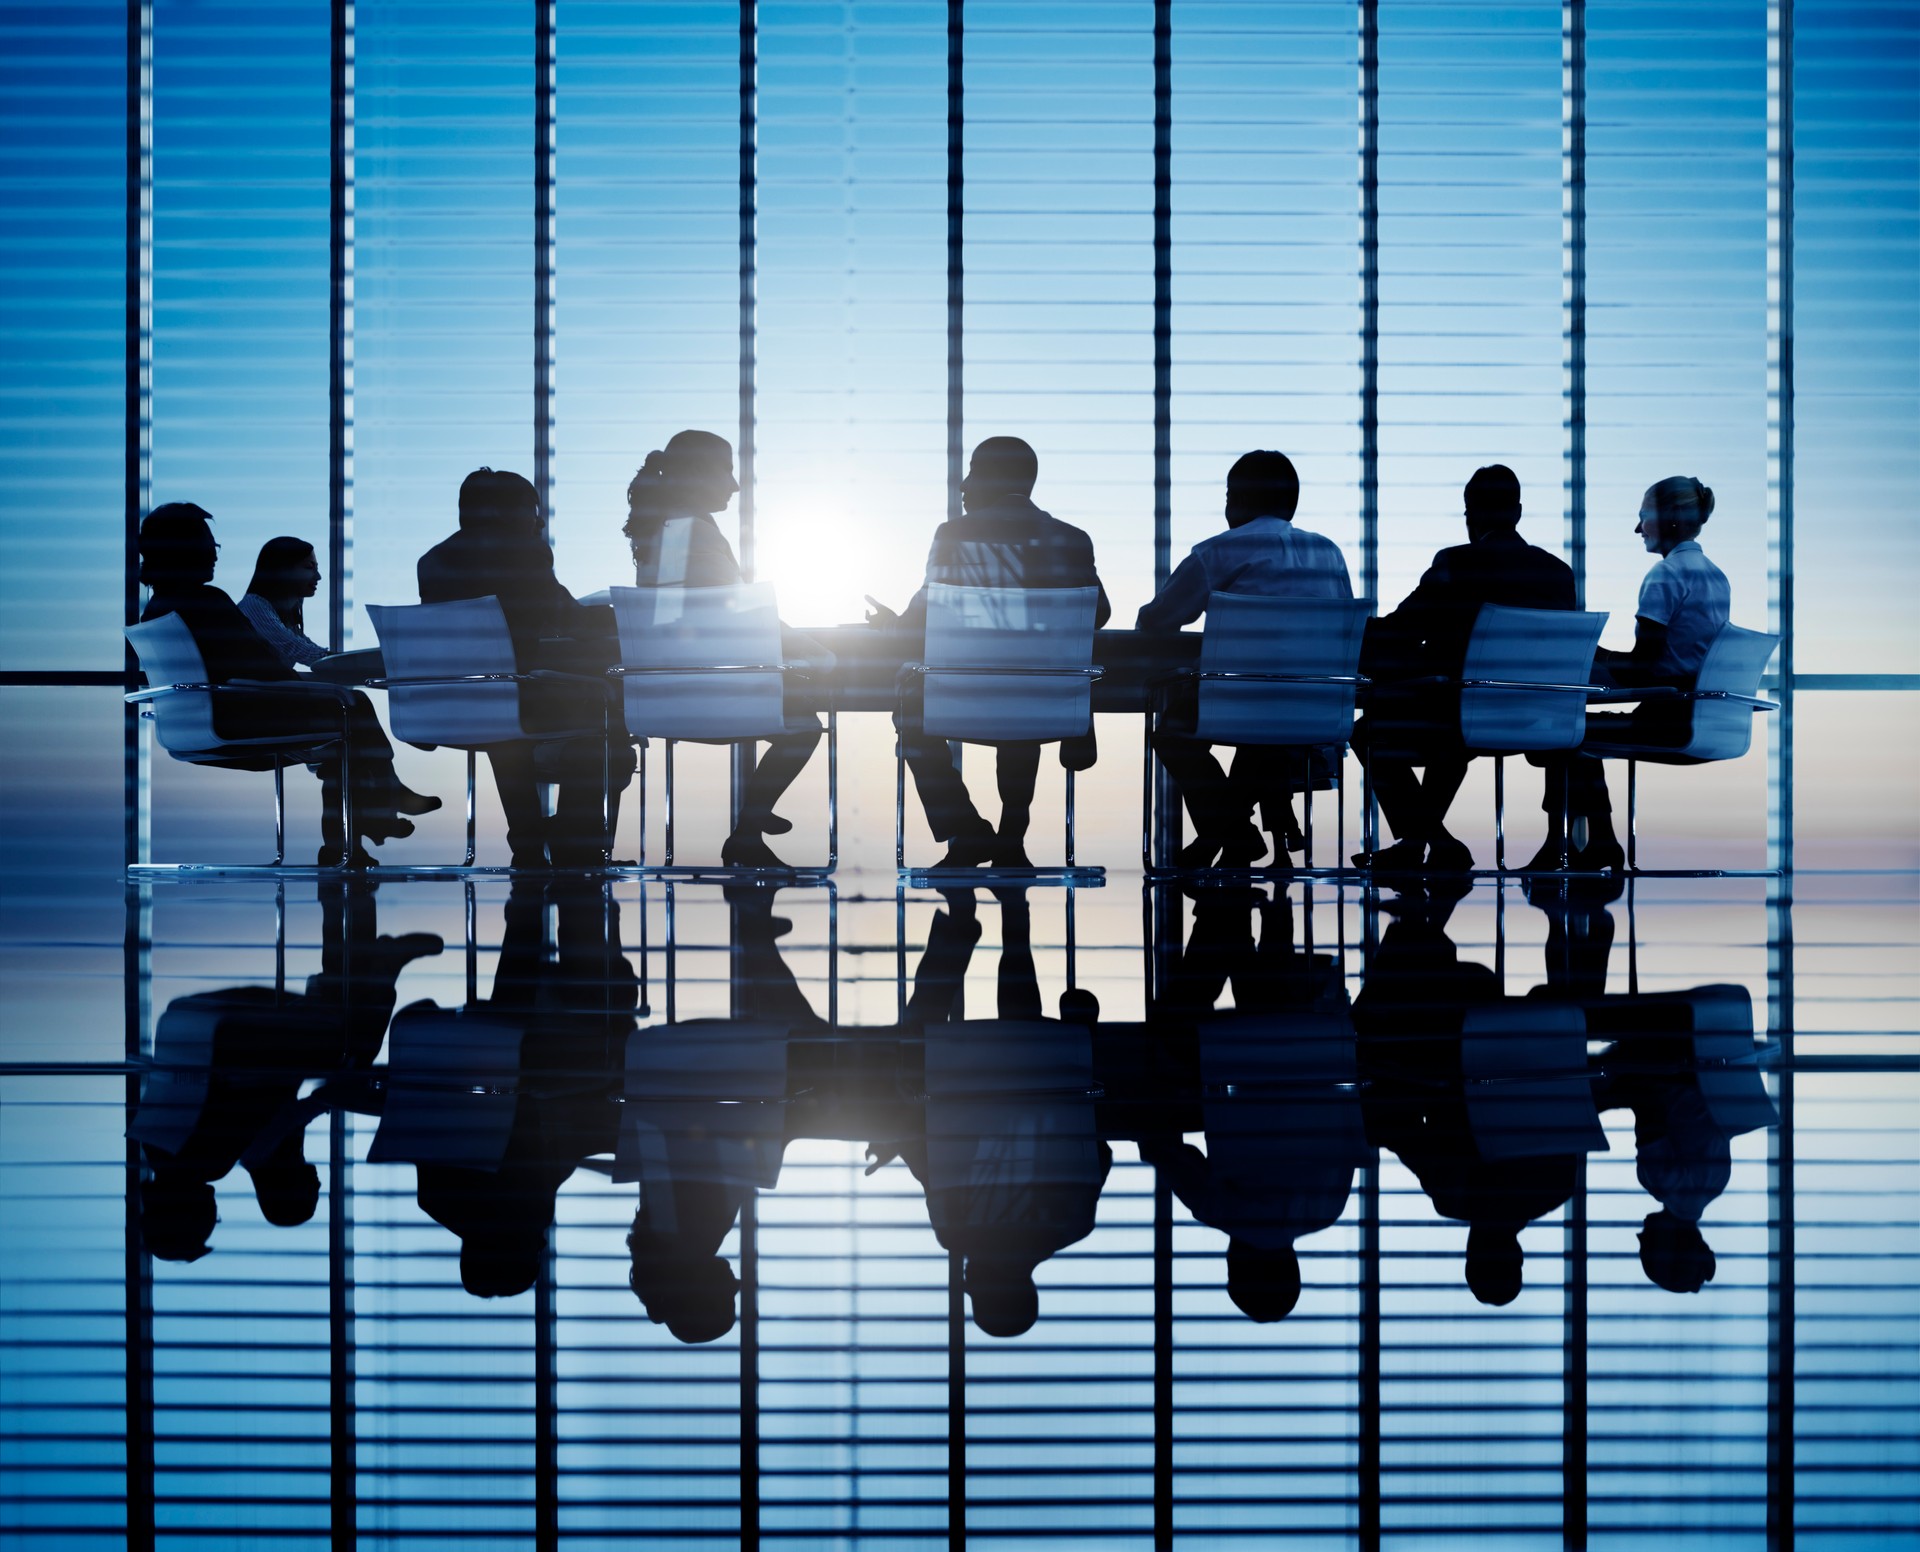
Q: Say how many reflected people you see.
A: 8